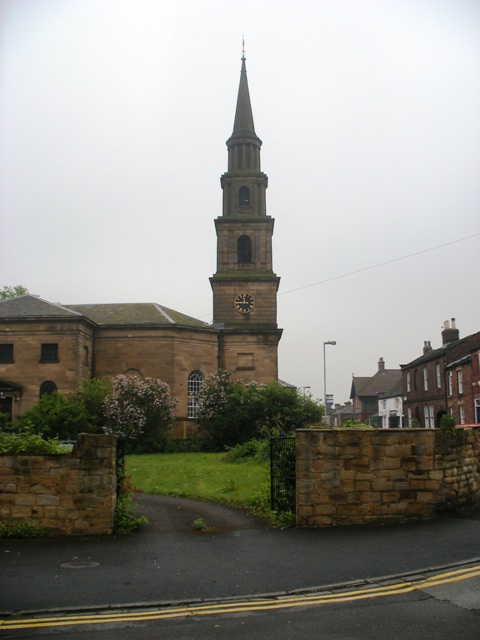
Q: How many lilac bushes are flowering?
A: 2